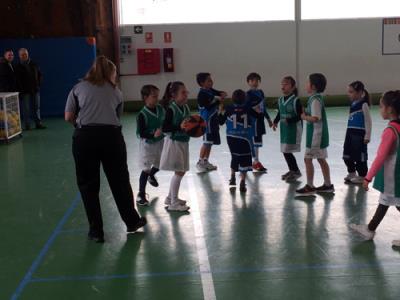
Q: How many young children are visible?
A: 9